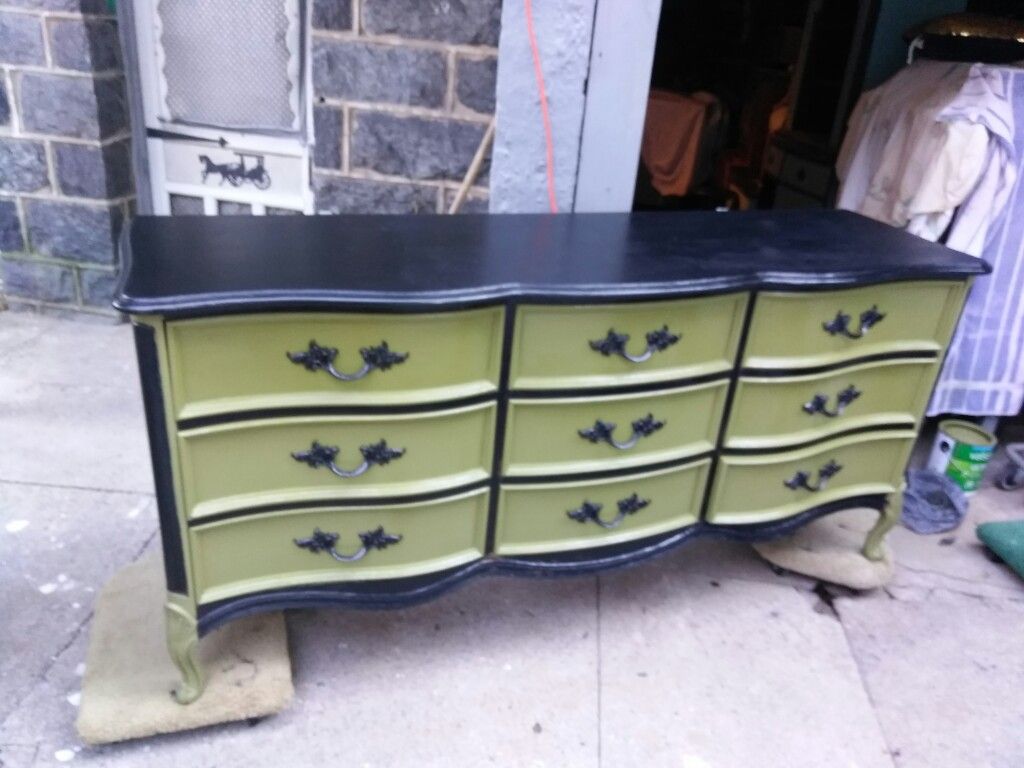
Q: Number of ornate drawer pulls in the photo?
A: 9